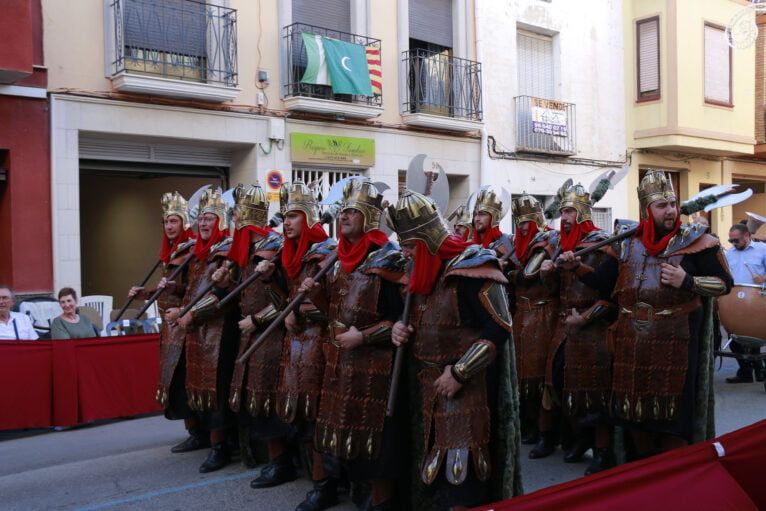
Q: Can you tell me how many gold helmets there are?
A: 11